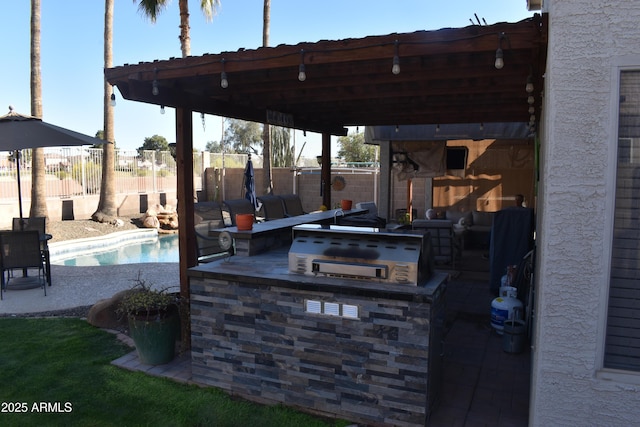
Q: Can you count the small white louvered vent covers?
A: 3